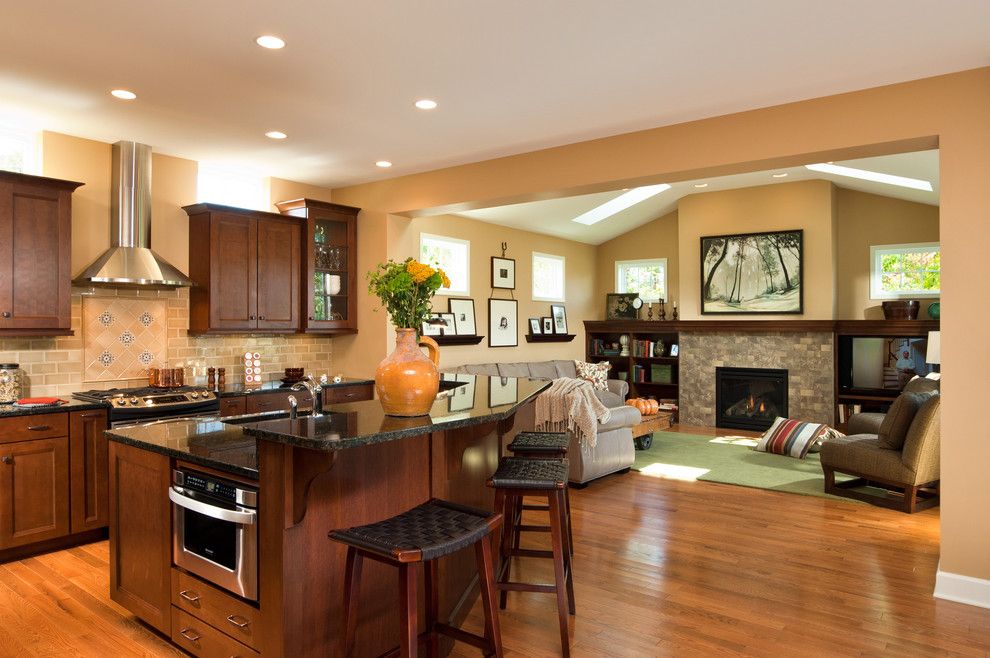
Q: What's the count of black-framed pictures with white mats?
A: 8